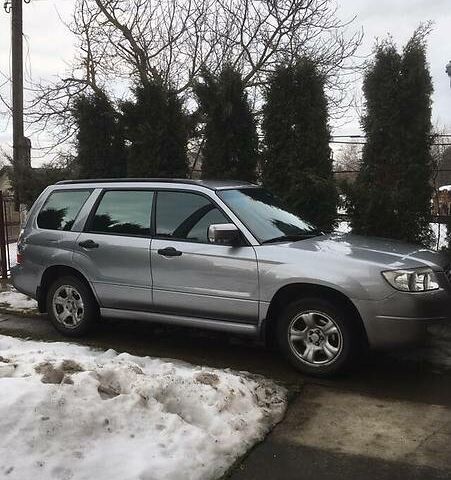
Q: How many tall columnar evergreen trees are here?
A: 5